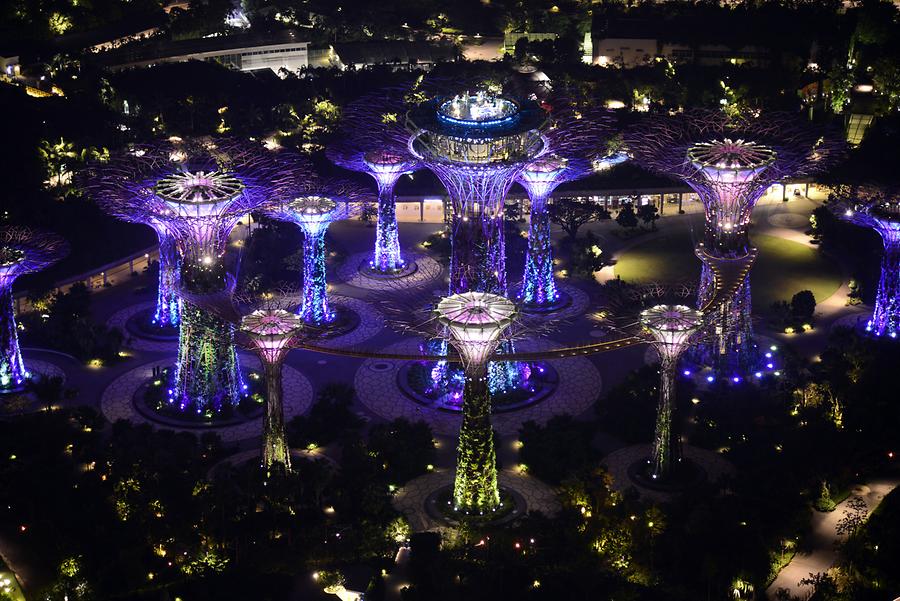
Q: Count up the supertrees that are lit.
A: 12